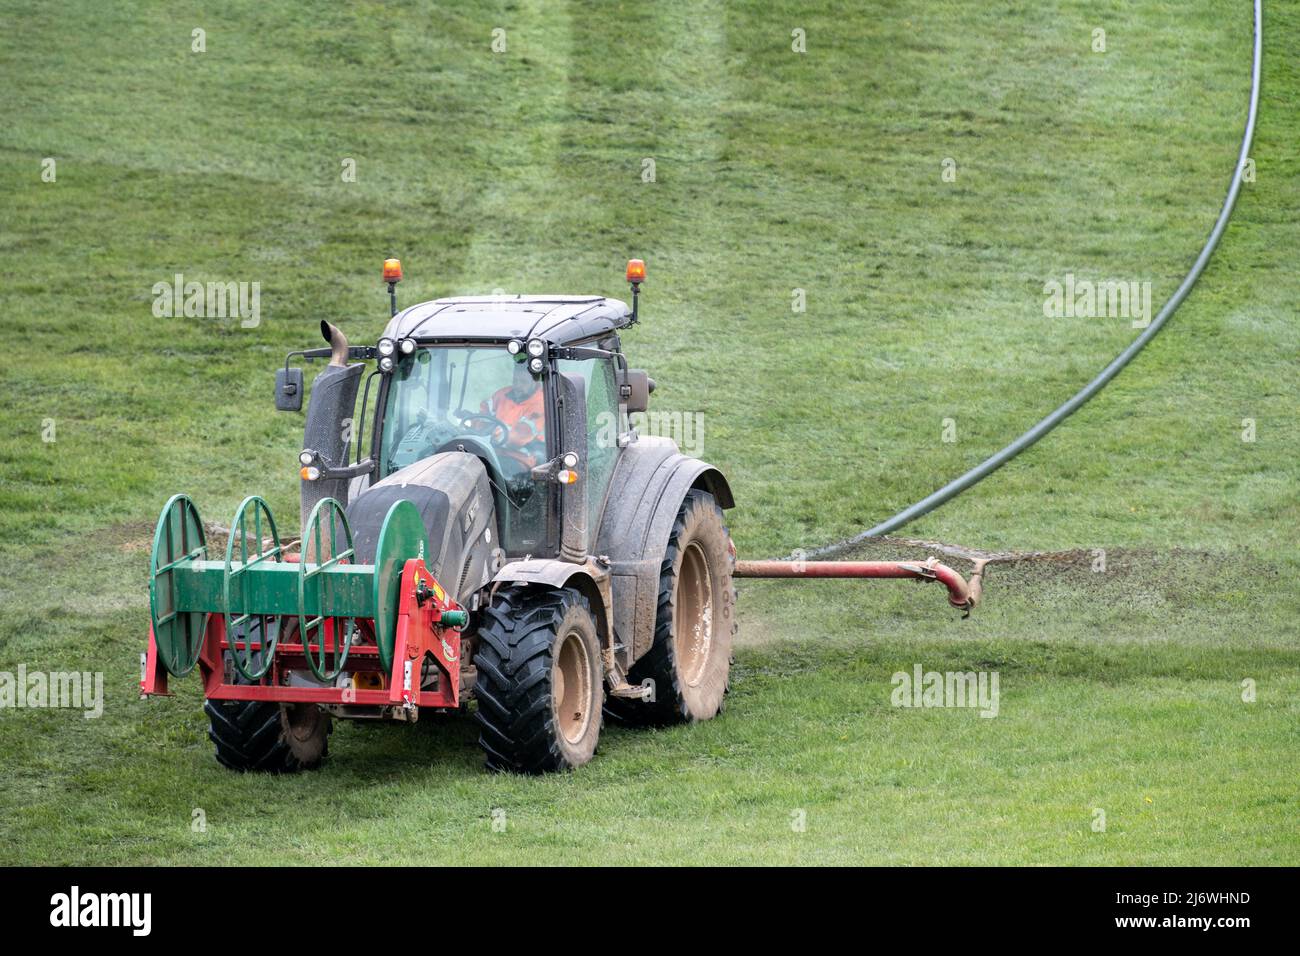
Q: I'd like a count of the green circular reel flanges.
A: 4